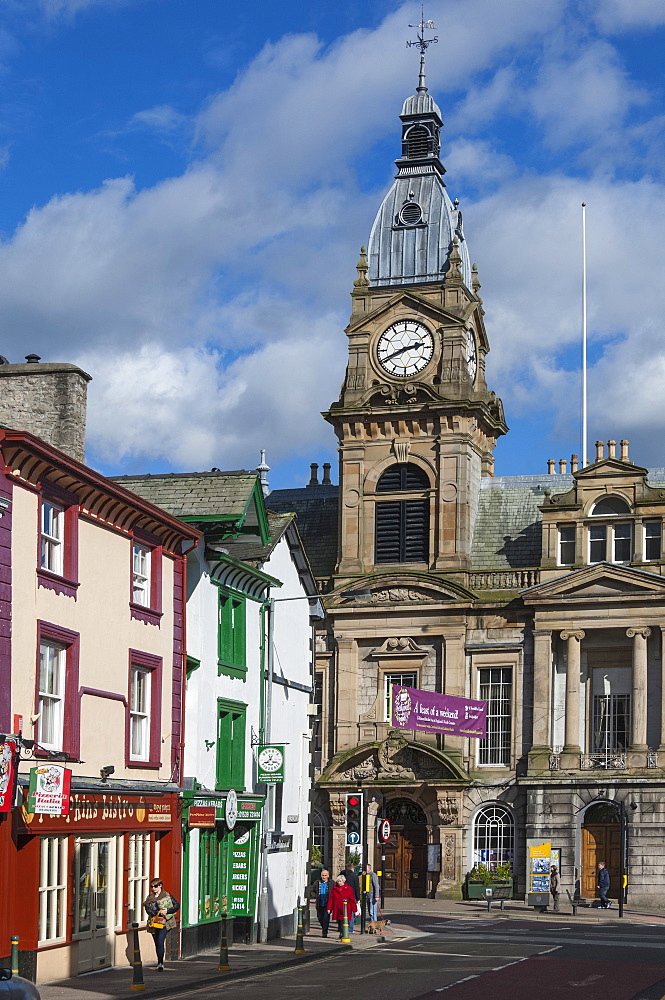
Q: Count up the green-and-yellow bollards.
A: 5